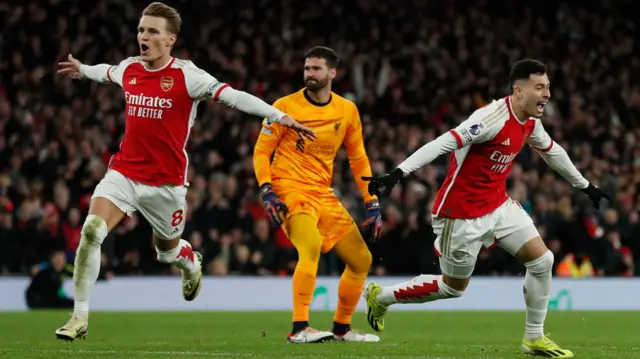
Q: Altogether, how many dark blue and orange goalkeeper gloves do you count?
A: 2